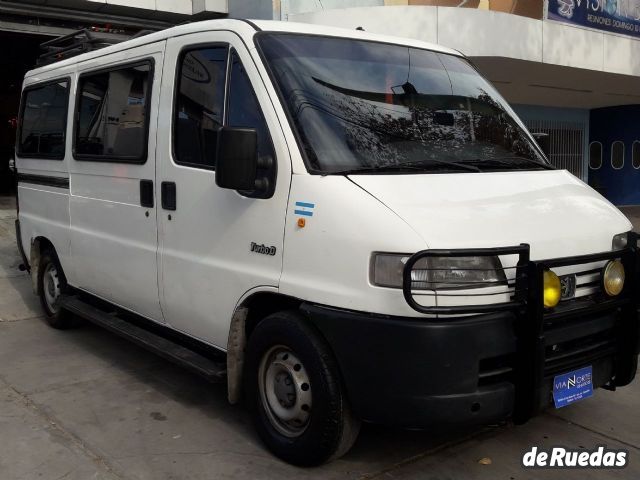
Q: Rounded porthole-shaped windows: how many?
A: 3